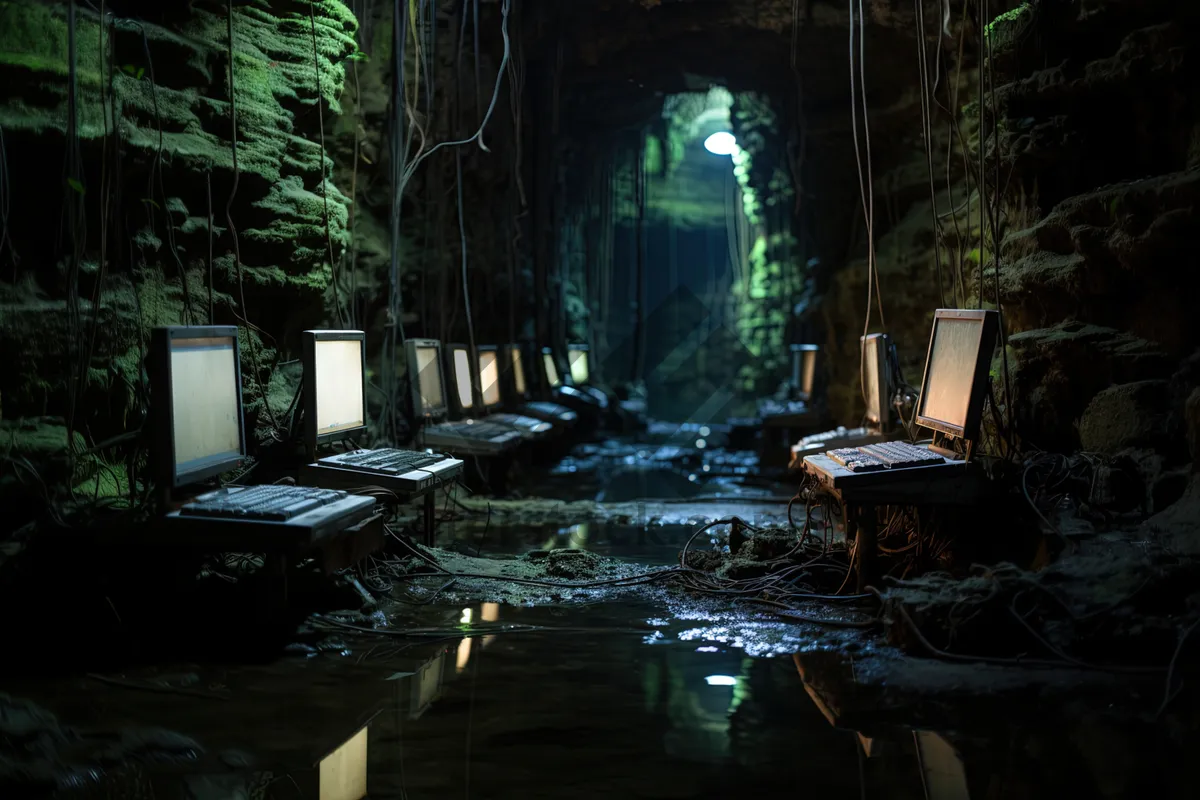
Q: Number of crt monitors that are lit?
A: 11